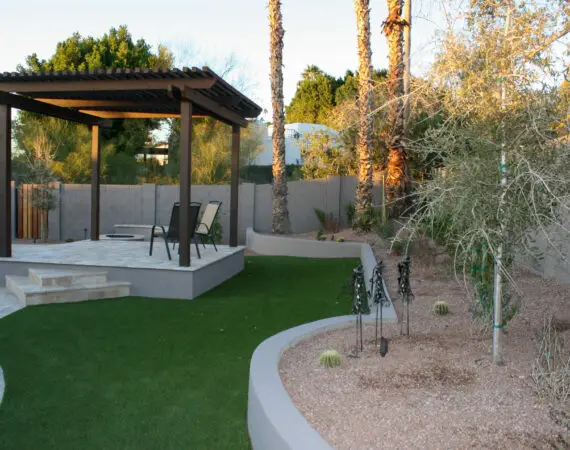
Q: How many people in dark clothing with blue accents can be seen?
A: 0